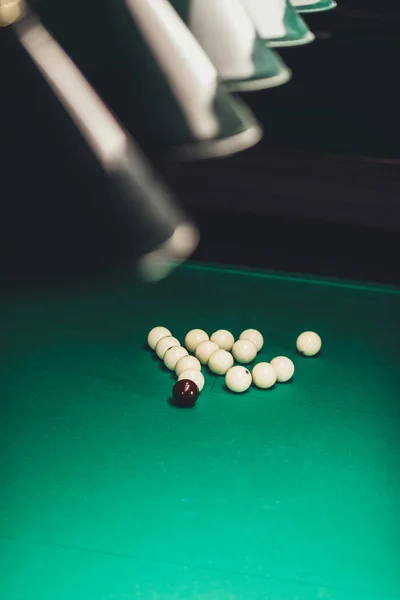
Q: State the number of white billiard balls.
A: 15